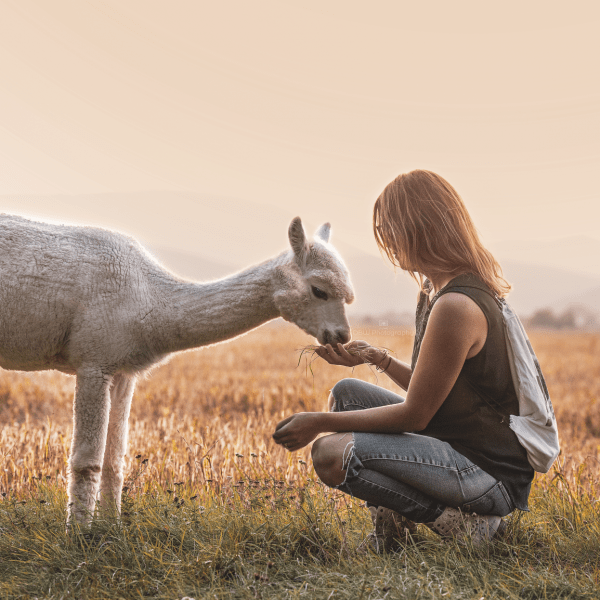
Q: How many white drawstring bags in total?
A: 1